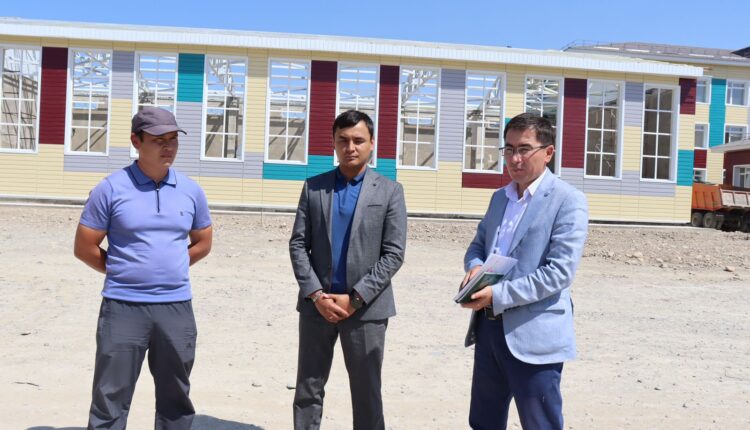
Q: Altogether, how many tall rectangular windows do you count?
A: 11